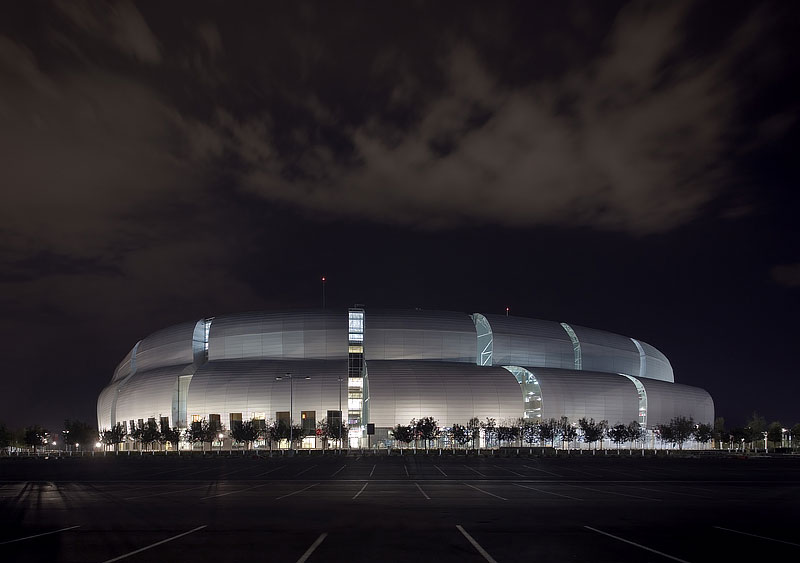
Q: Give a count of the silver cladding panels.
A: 13